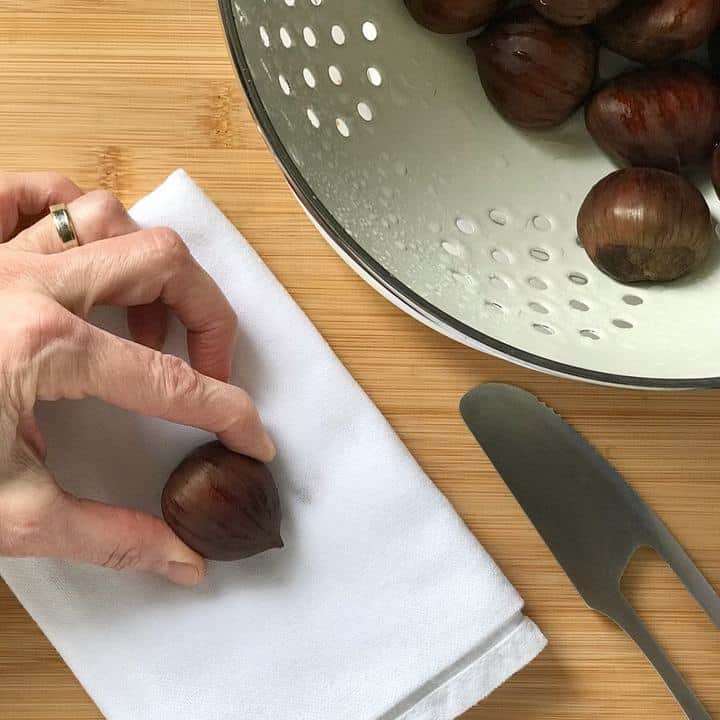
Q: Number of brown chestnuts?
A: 8